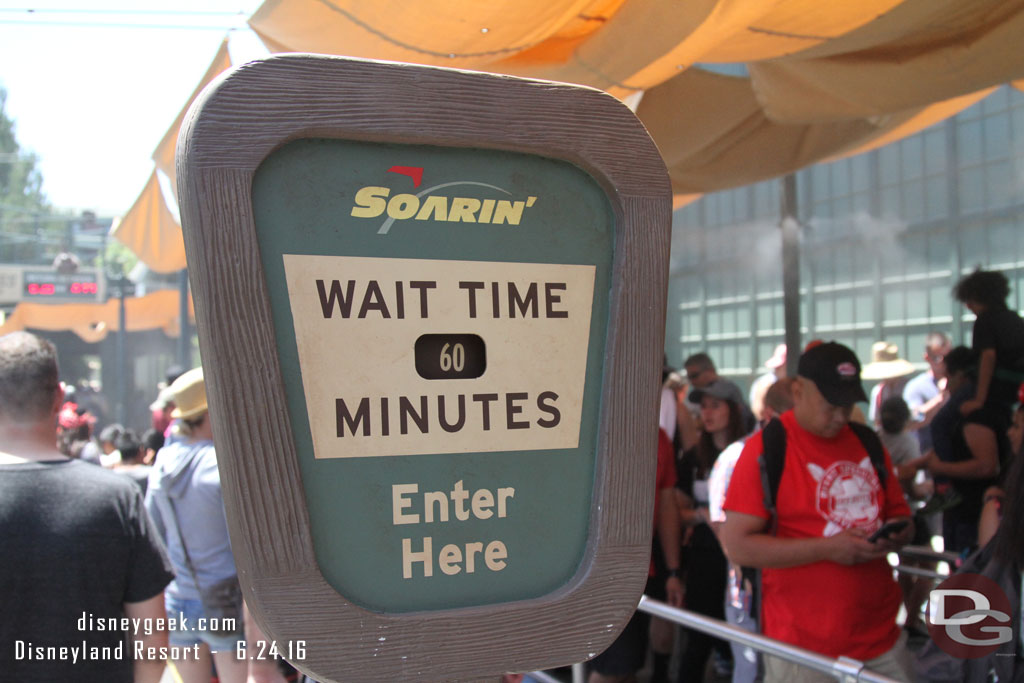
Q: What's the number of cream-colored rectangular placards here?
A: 1